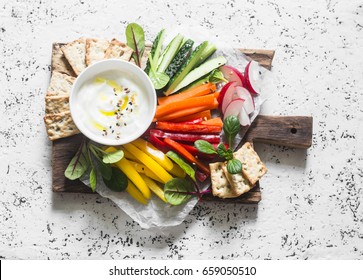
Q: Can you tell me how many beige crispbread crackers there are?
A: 9